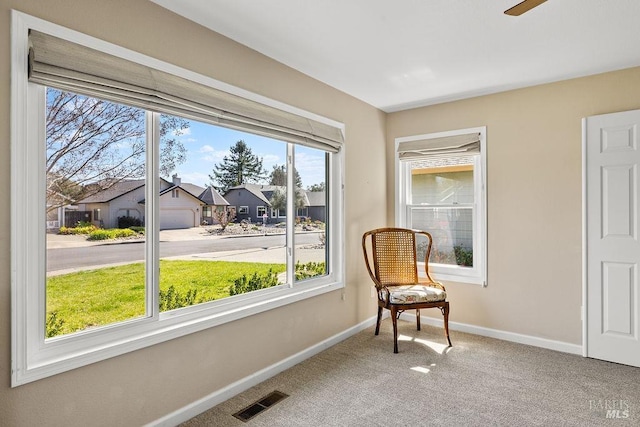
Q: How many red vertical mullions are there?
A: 0